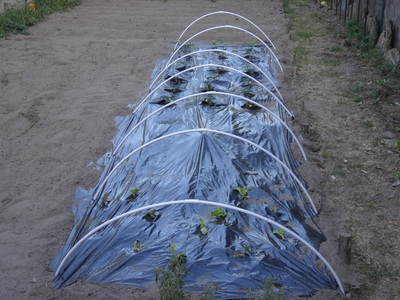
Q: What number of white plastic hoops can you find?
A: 7